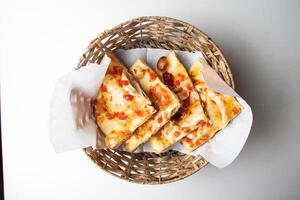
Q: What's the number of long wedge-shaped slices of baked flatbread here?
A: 4